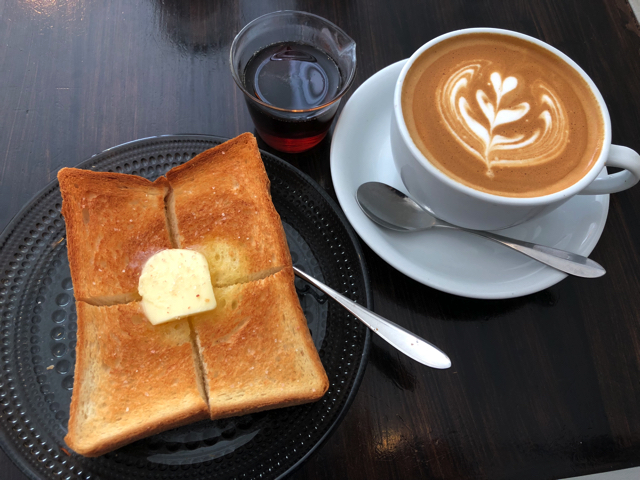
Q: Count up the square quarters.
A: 4